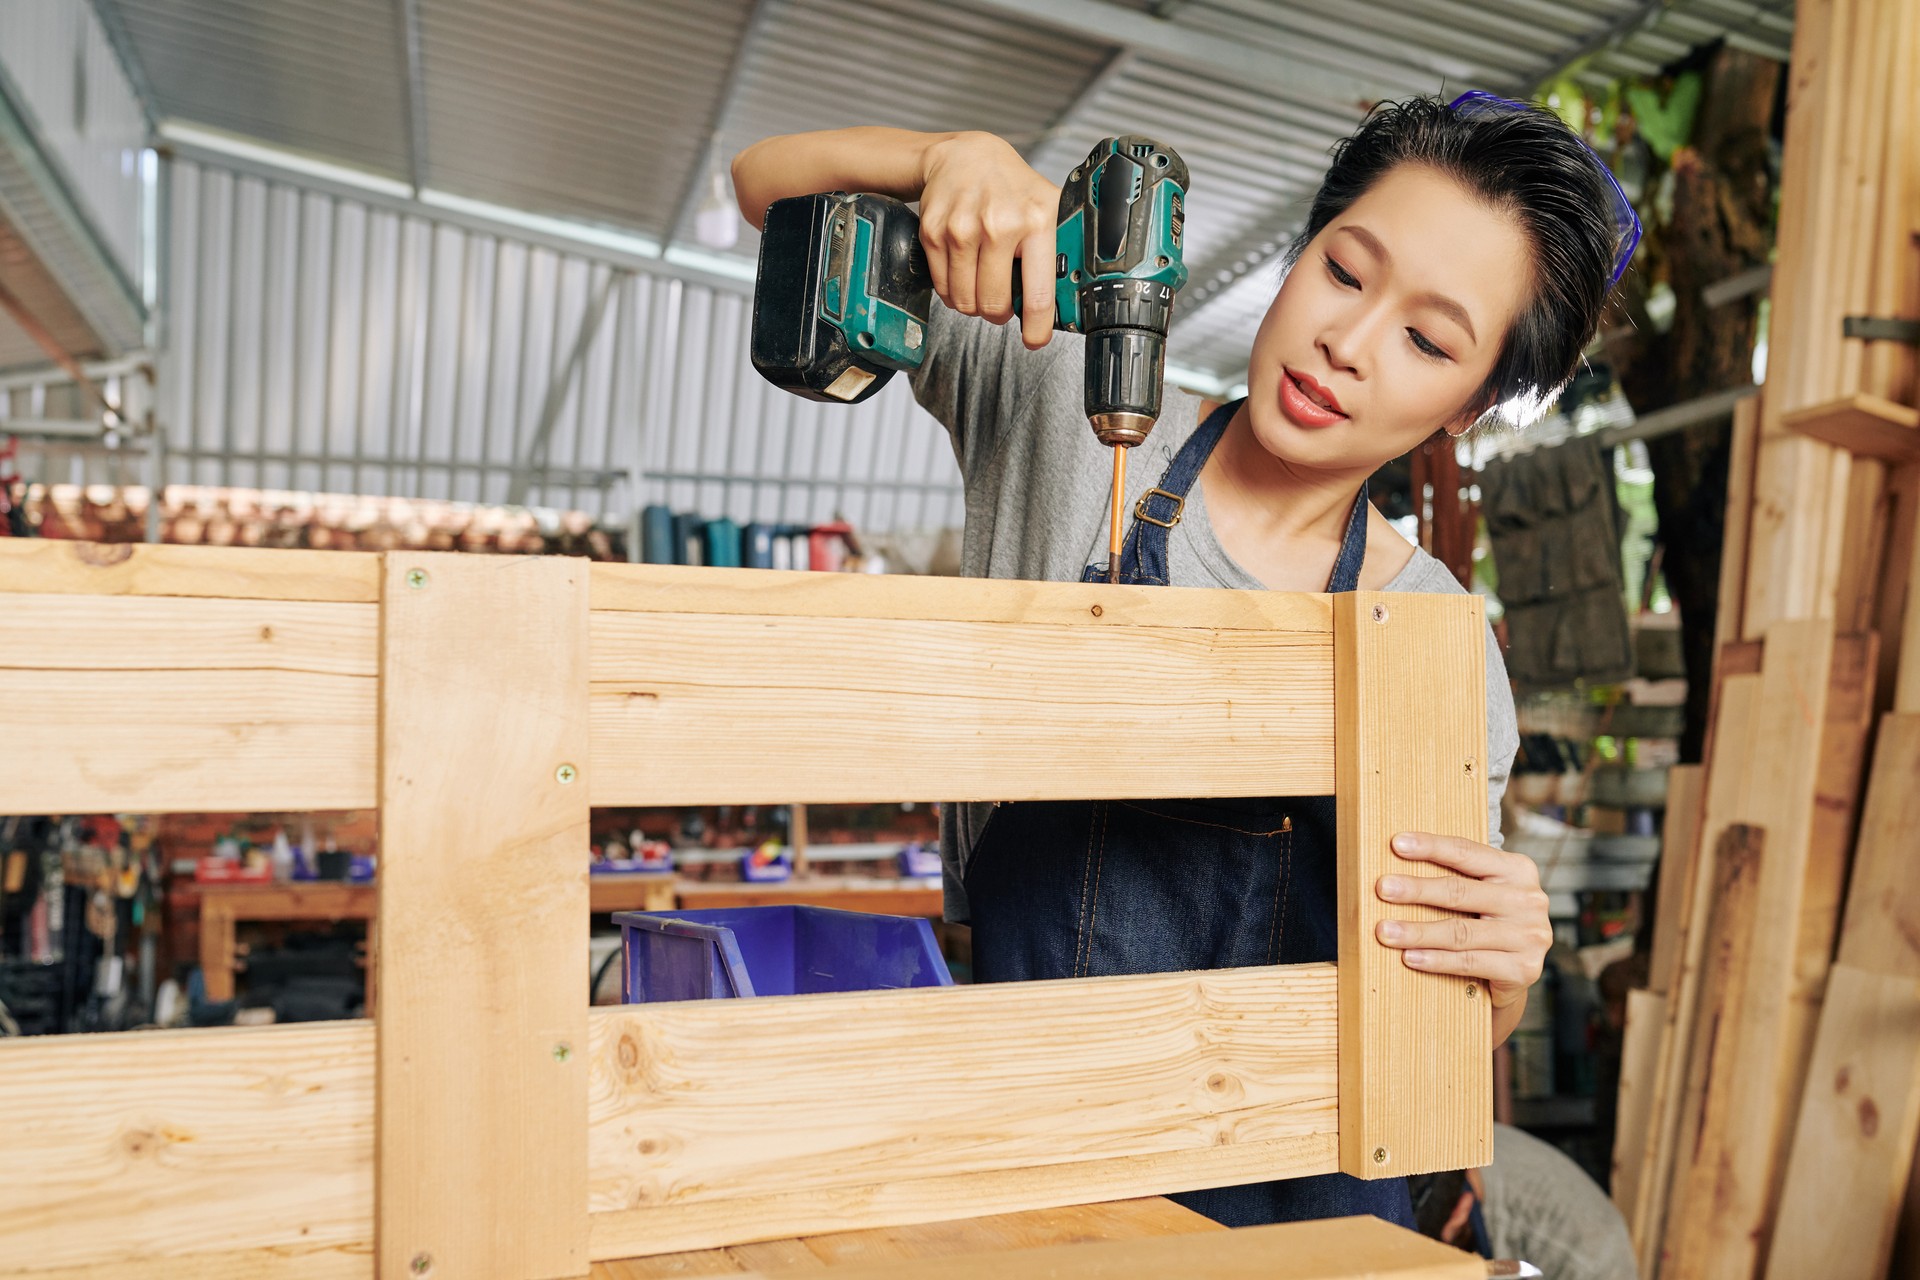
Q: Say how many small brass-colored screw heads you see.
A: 8